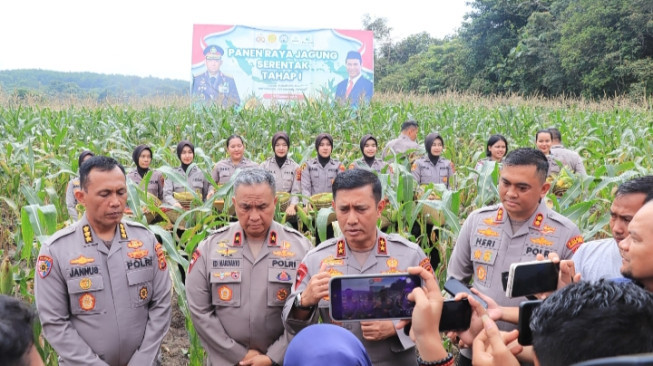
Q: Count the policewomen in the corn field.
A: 10